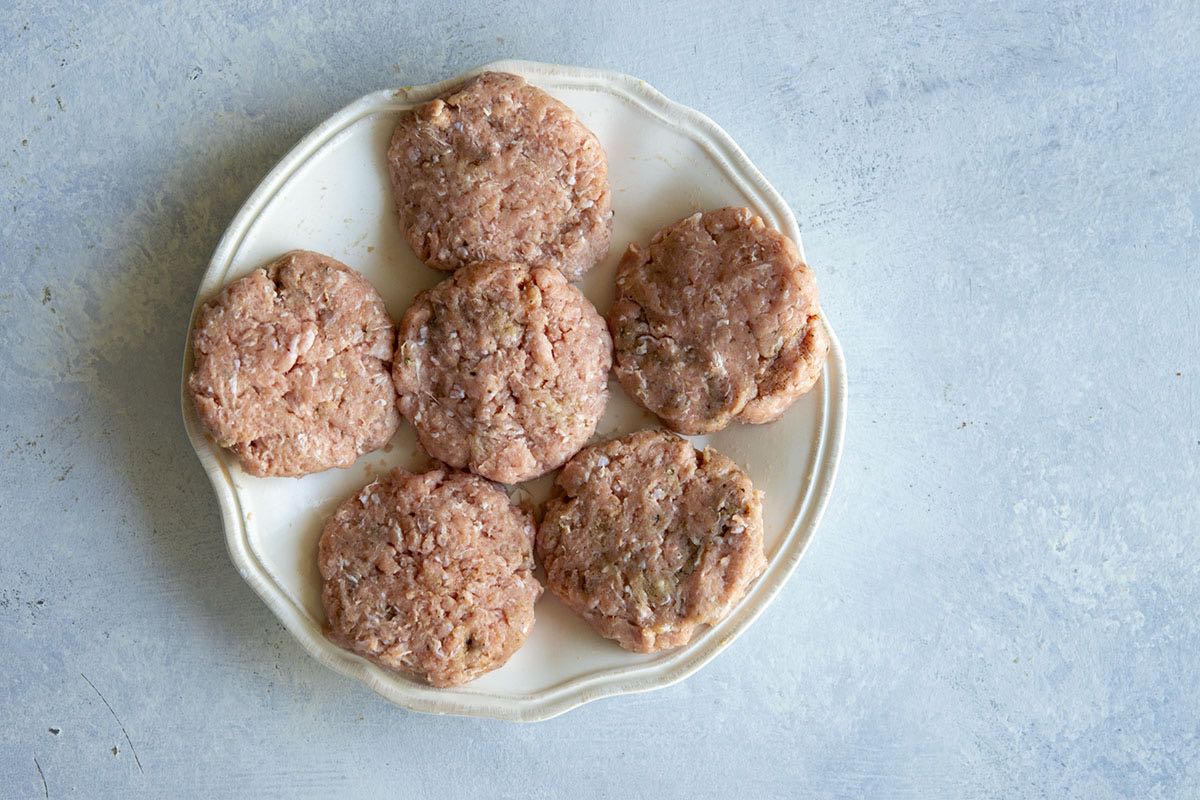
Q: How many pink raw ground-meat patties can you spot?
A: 6